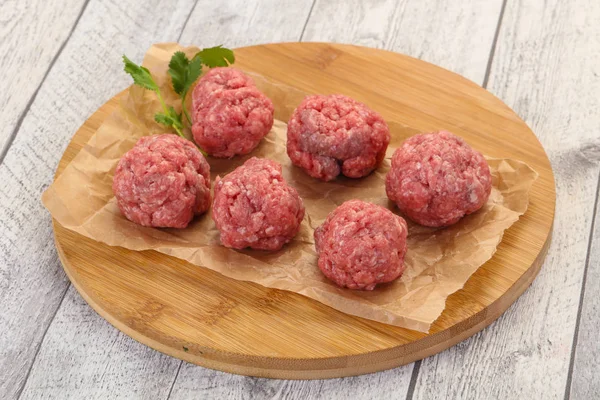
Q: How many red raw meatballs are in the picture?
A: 6